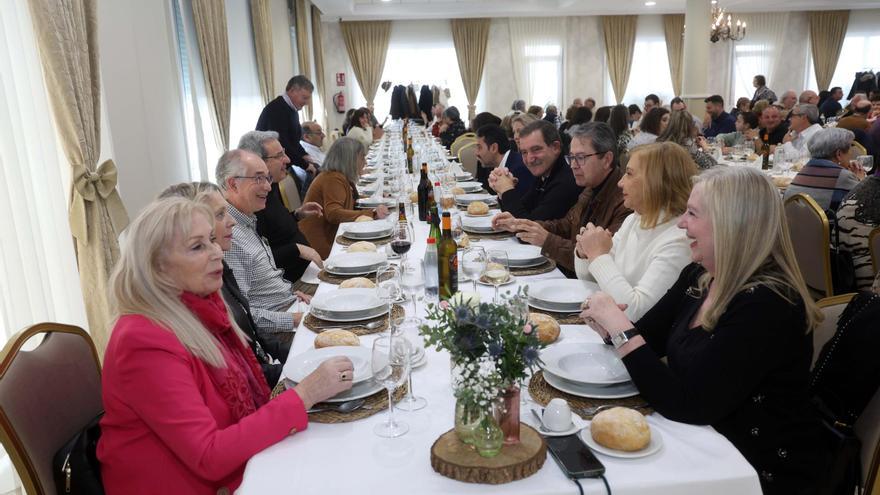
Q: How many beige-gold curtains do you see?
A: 10